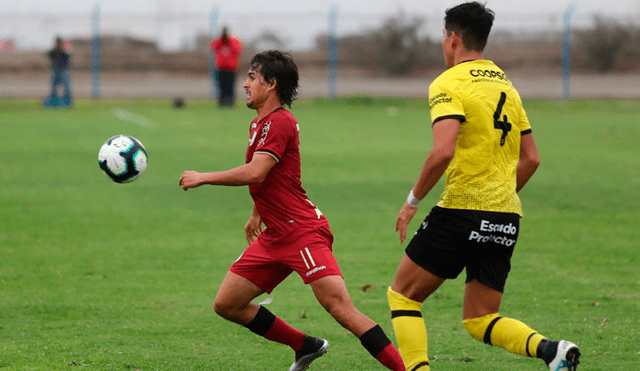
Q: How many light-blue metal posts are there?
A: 4